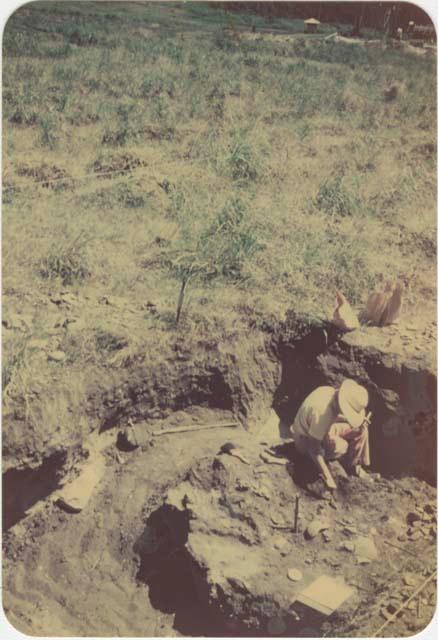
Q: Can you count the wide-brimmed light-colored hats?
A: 1